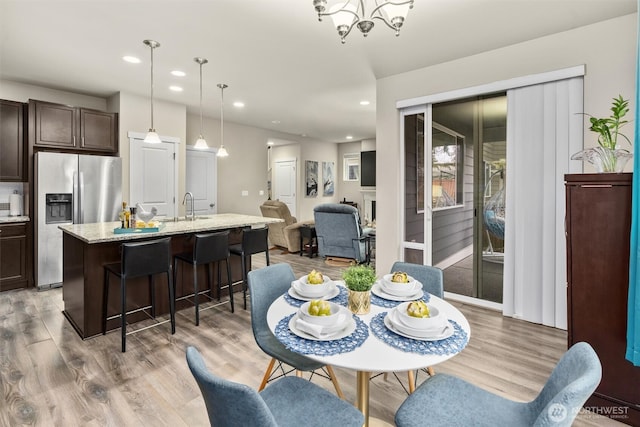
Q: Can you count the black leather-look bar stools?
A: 3